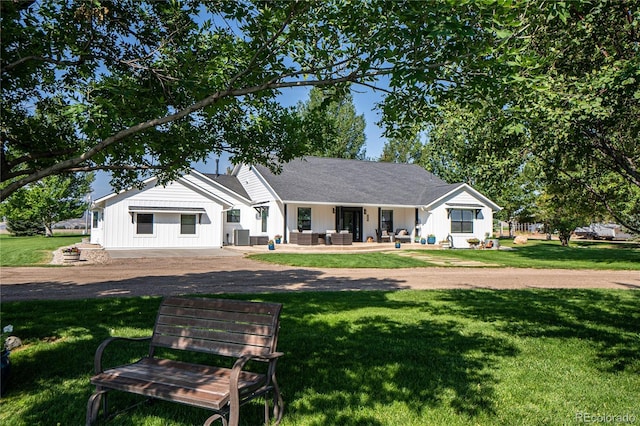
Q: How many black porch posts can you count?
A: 4